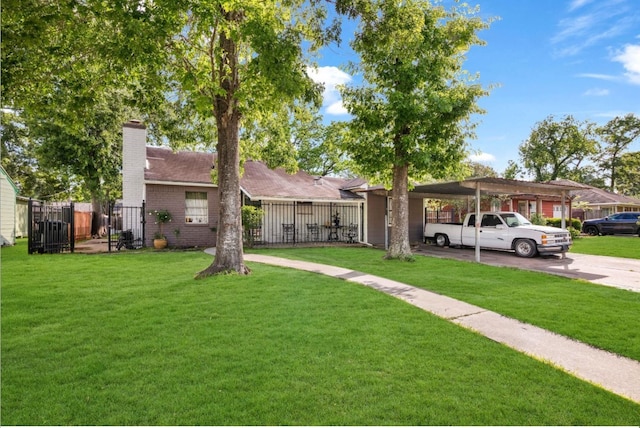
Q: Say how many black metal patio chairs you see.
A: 3